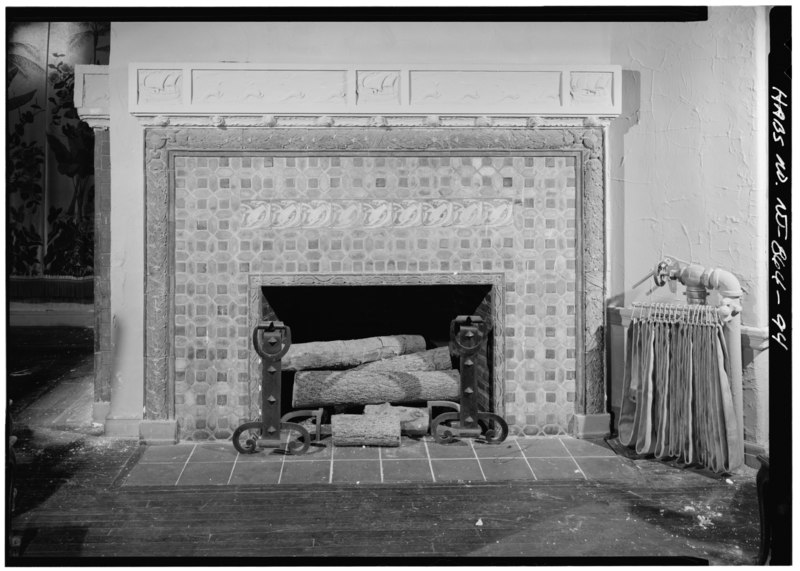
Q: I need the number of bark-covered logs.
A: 5